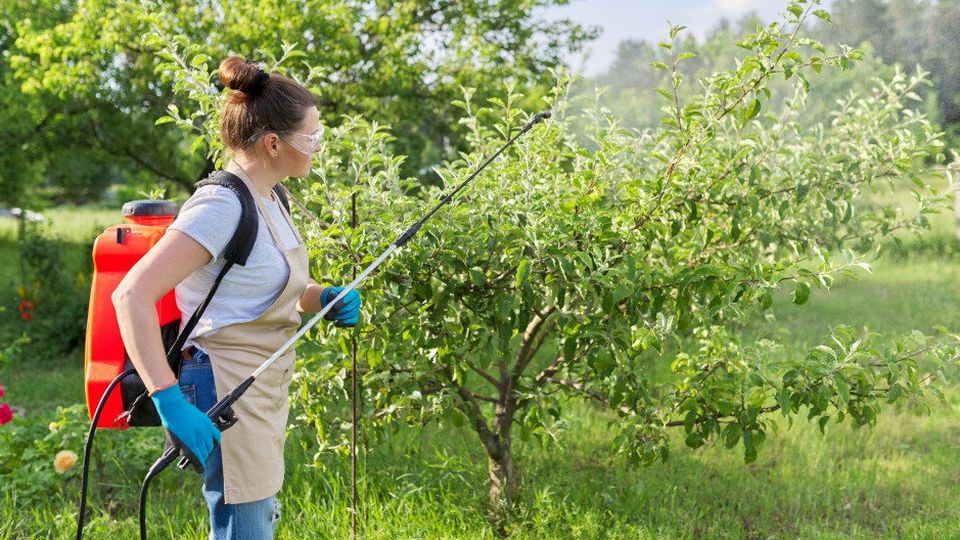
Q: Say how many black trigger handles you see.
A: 1